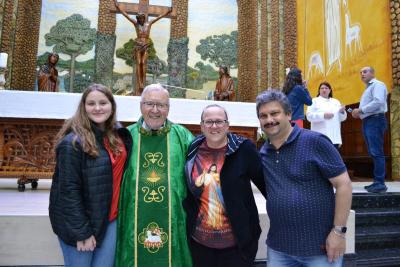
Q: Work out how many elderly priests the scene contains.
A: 1